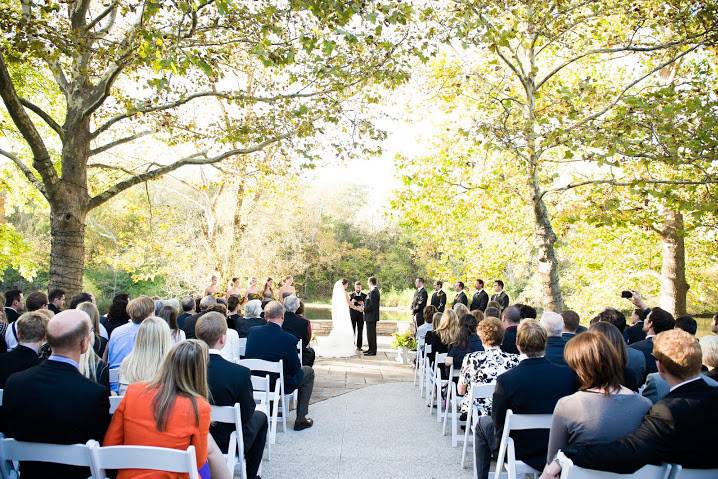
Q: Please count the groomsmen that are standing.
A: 5